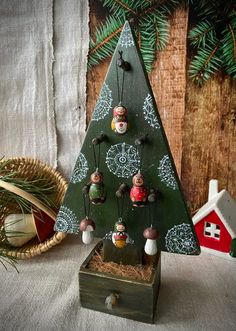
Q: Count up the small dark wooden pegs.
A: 6